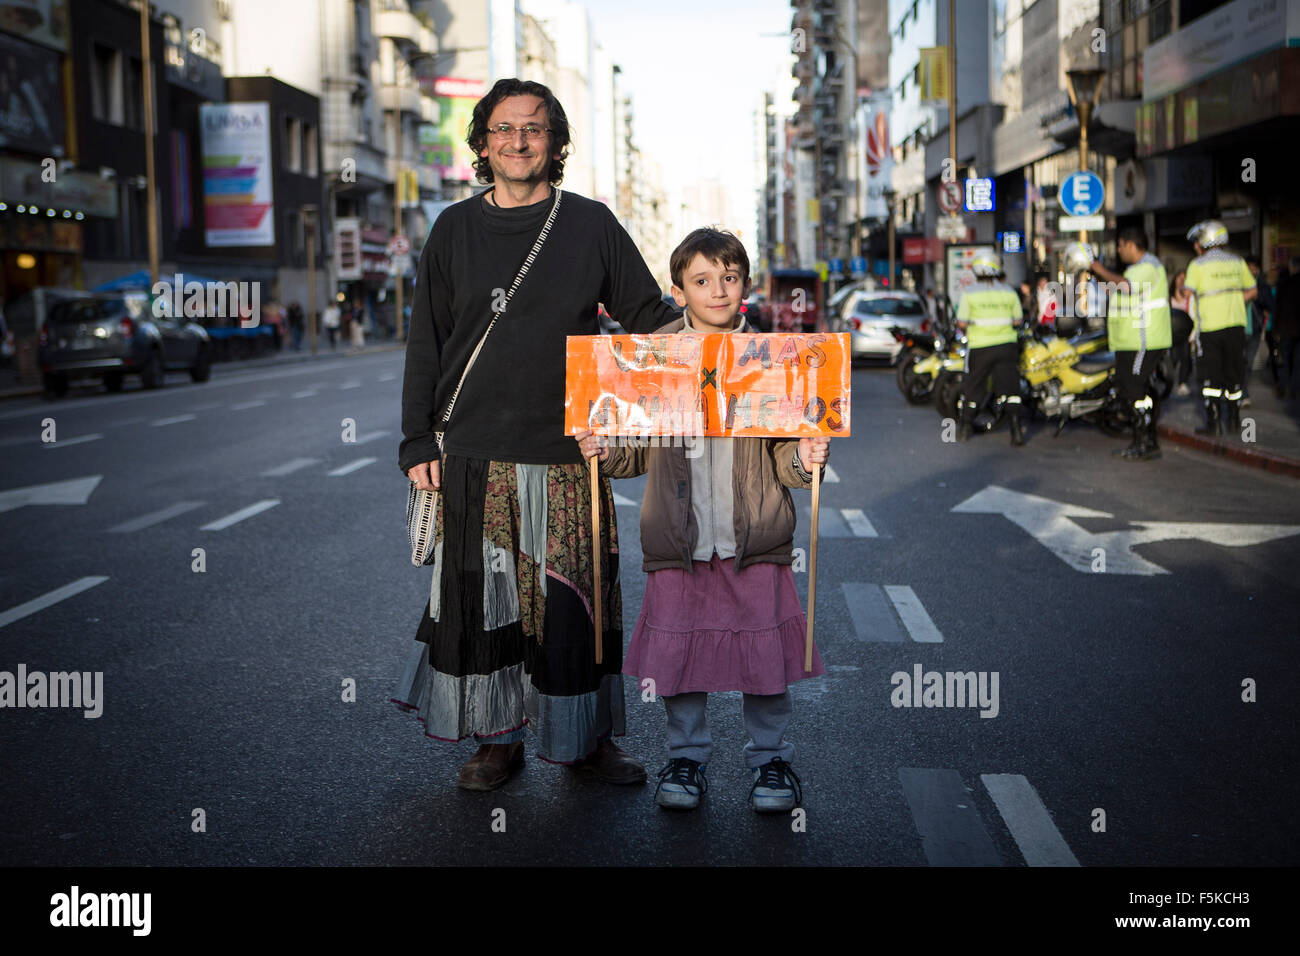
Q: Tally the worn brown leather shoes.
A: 2